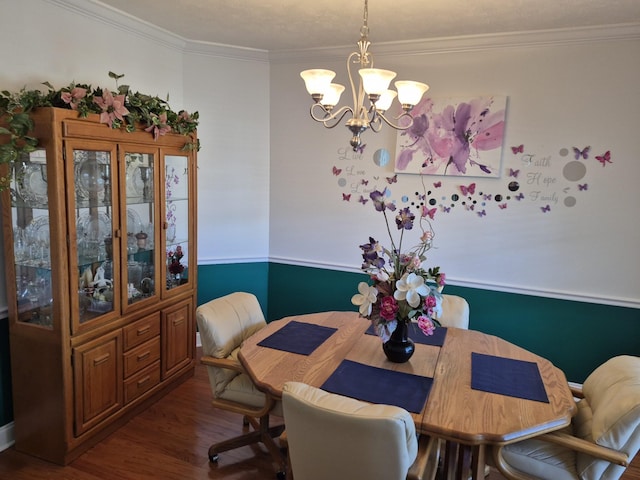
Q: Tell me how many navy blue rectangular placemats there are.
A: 4